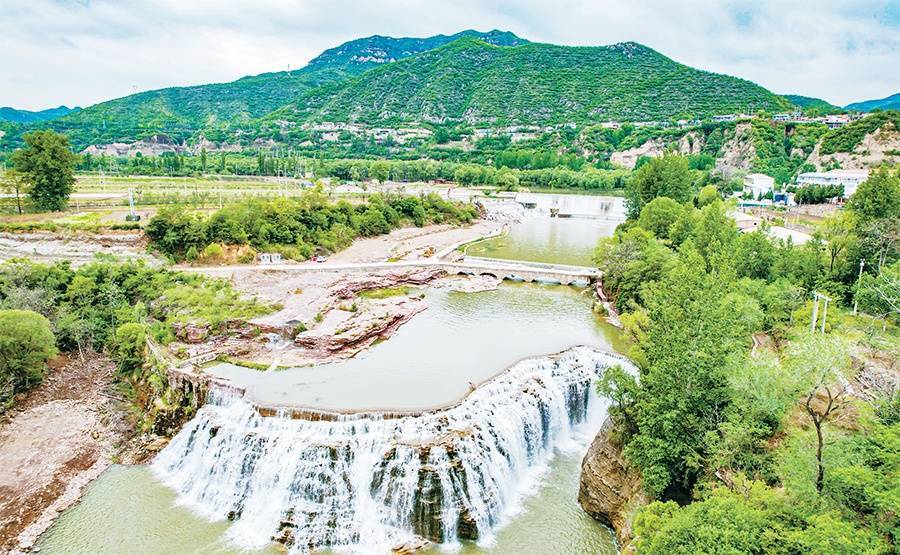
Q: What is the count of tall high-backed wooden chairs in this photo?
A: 0